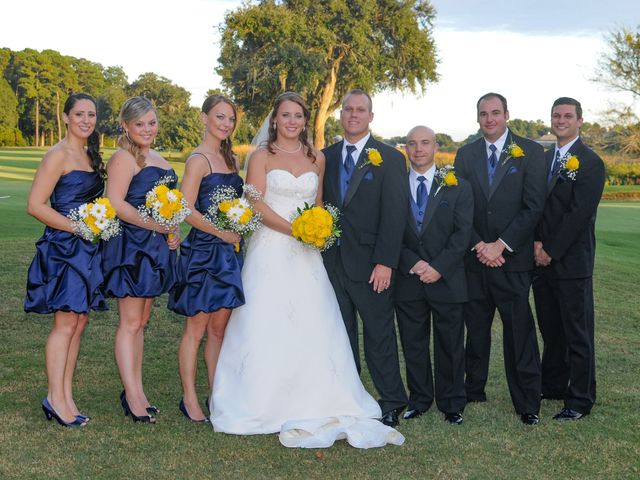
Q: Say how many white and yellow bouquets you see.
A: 3